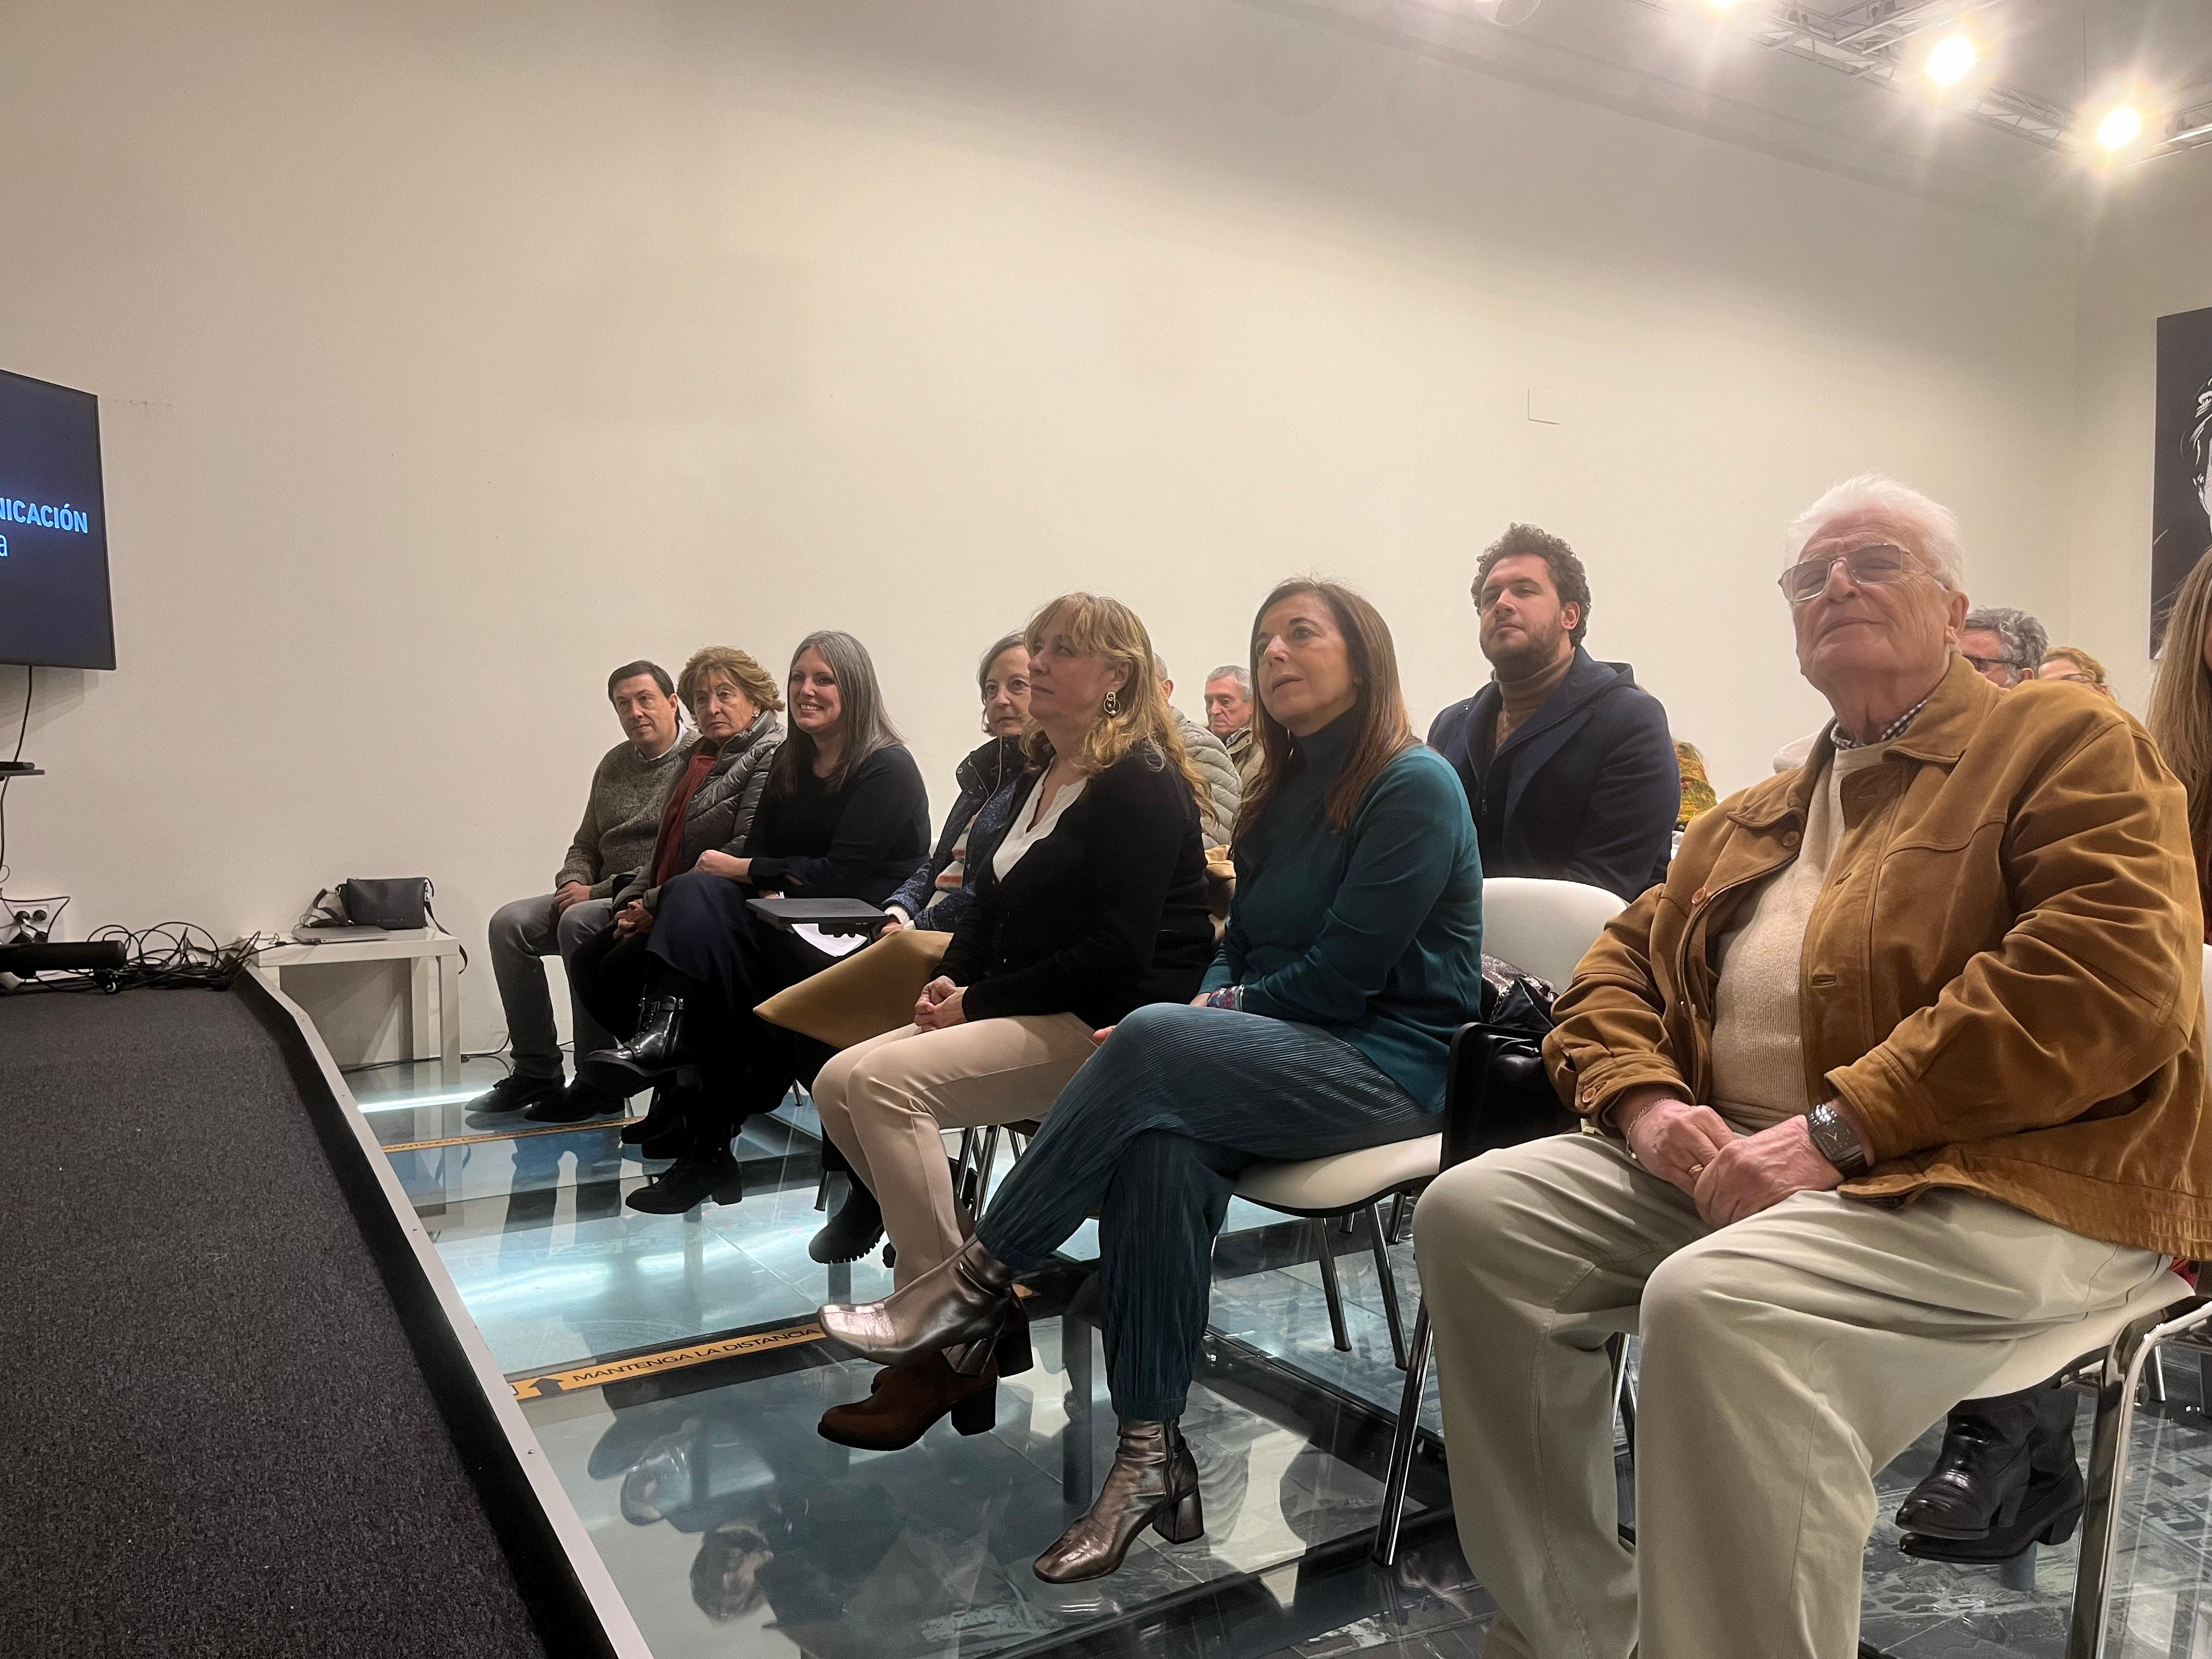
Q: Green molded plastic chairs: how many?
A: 0